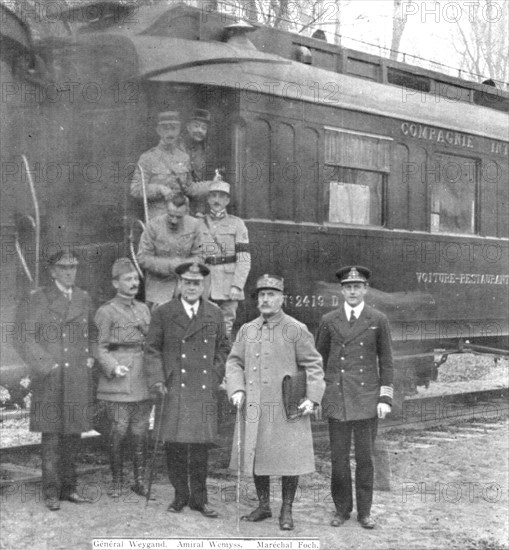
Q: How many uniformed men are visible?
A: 9